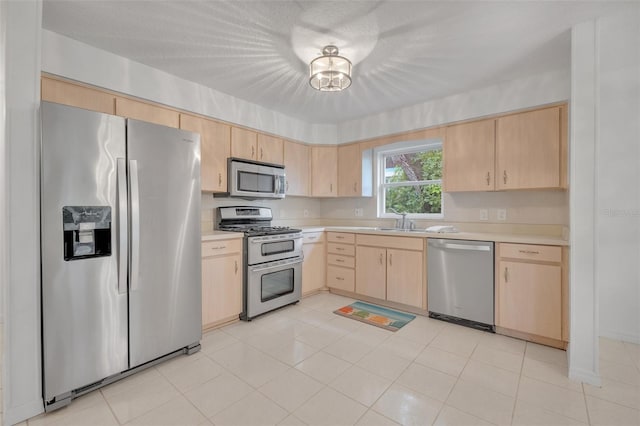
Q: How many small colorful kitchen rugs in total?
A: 1